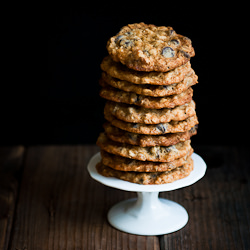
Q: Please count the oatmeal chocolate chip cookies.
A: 10